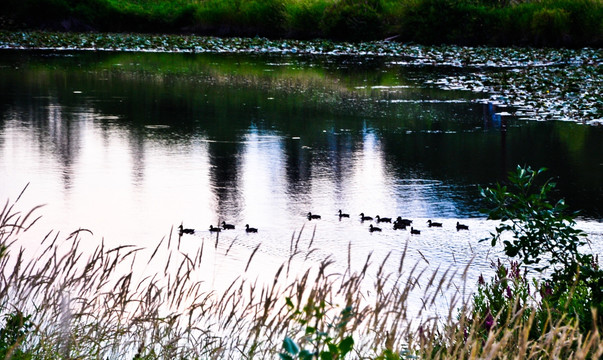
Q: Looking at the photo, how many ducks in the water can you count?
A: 14